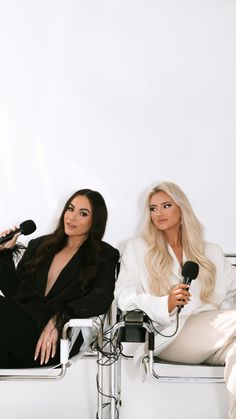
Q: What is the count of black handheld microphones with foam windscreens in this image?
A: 2